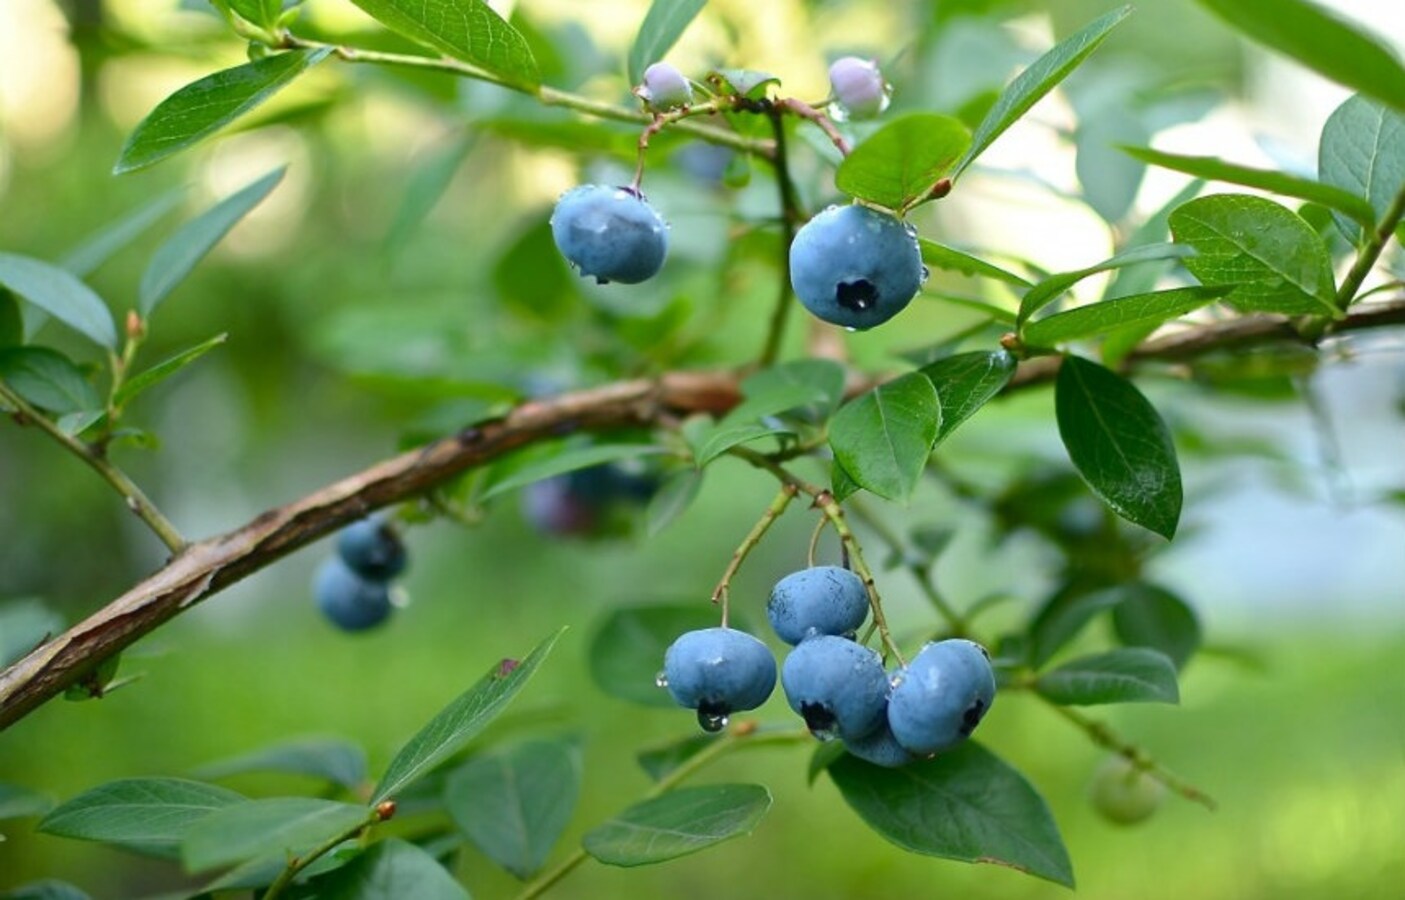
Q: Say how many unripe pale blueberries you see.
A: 3